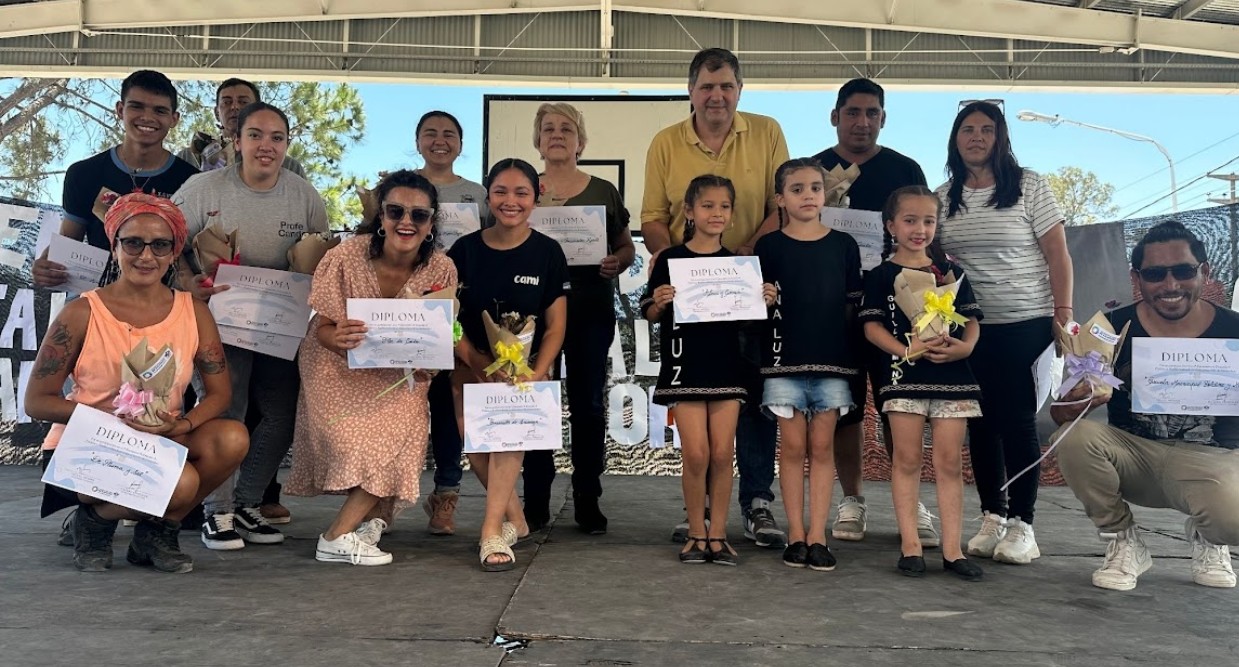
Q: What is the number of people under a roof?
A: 15